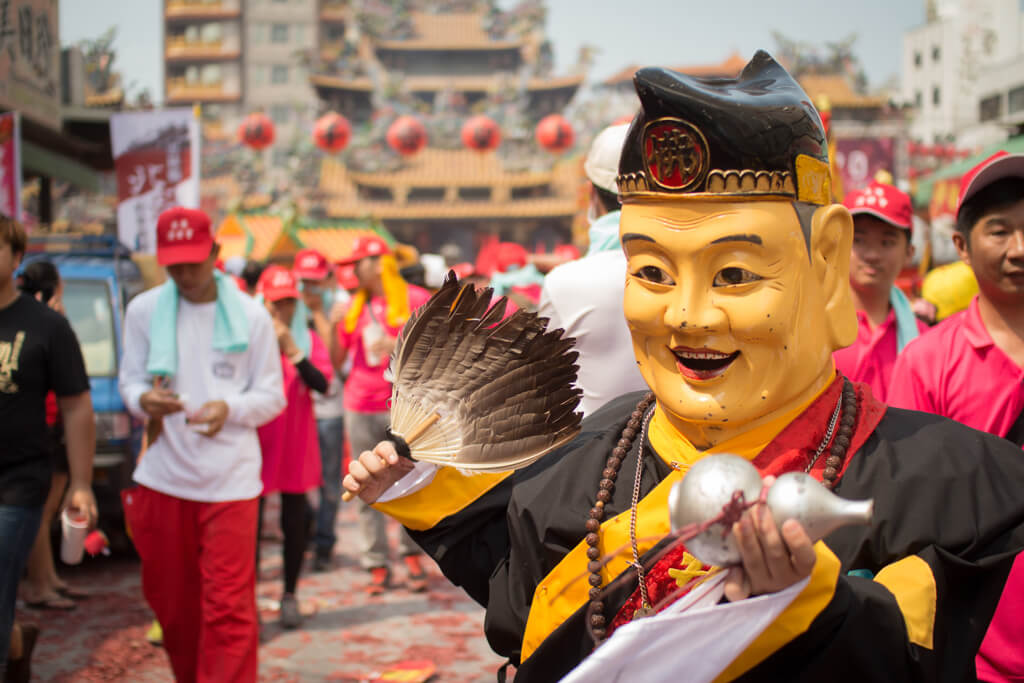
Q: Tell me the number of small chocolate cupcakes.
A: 0